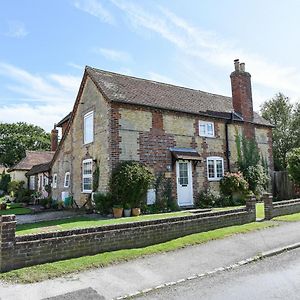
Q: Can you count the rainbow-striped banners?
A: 0